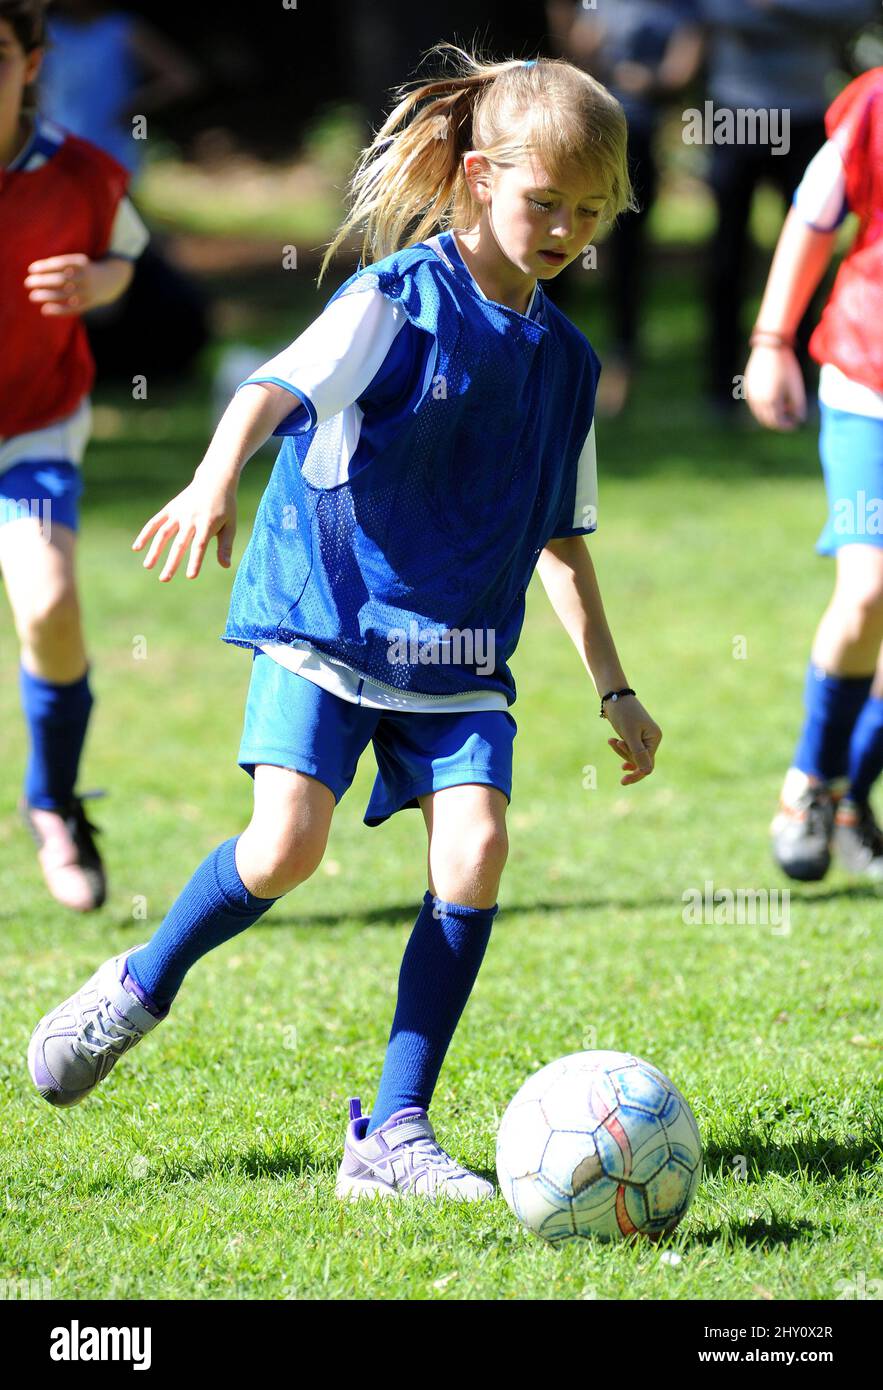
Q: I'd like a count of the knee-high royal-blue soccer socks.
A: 5